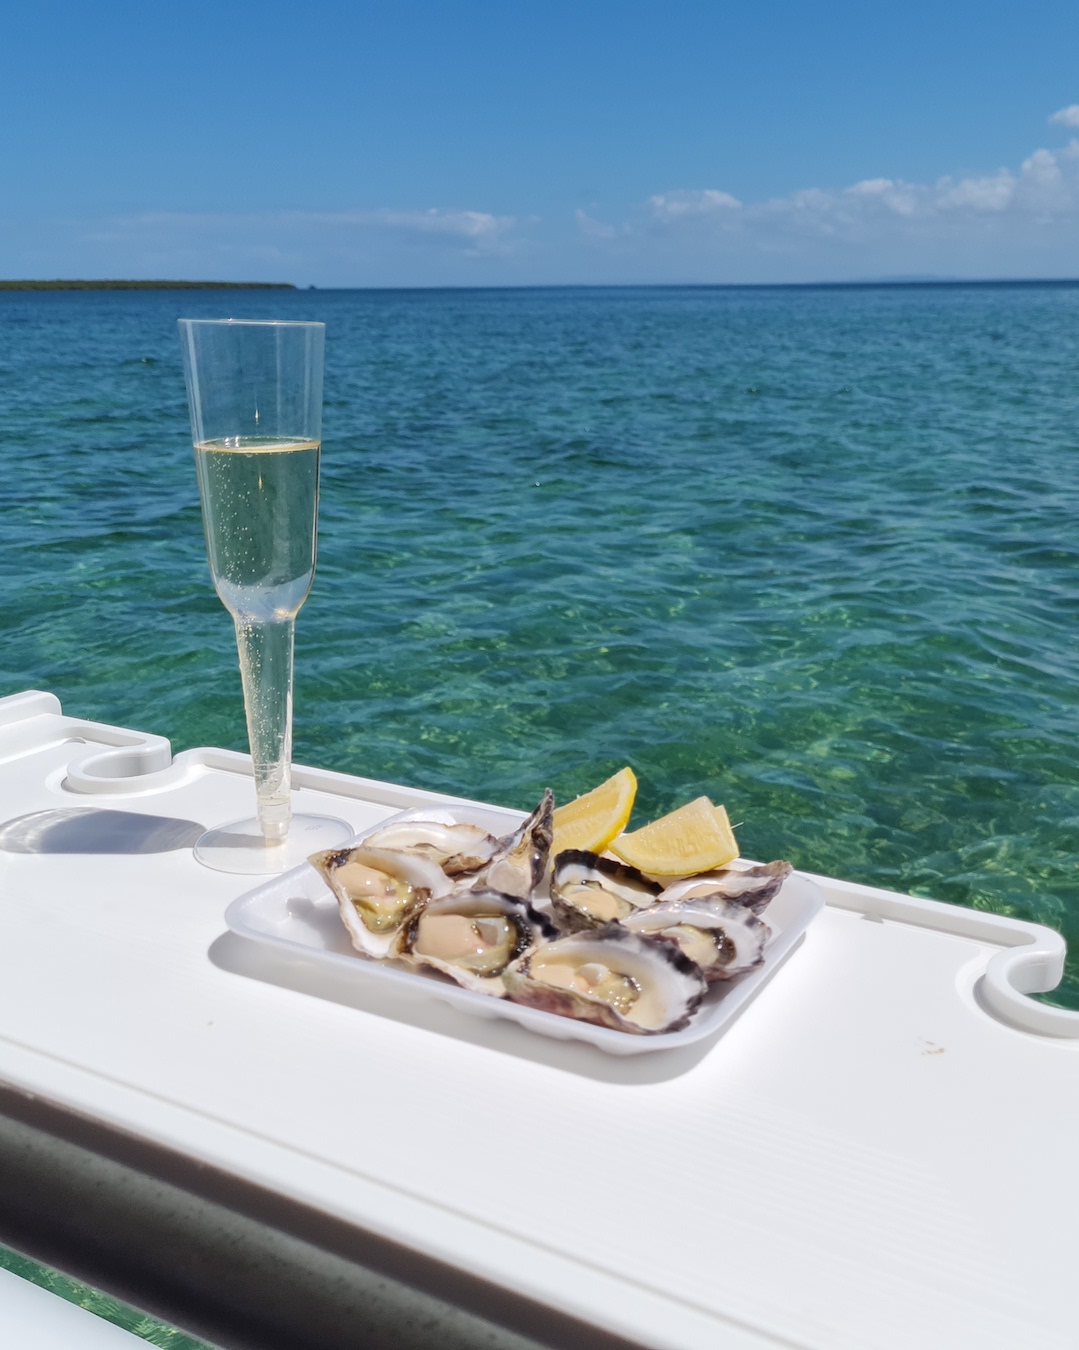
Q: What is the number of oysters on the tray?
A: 8